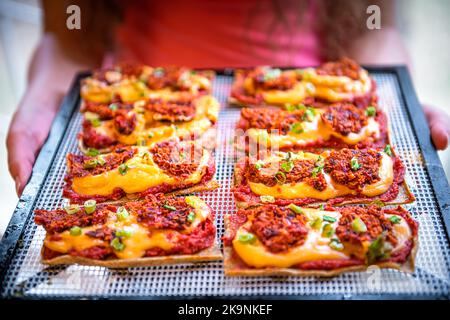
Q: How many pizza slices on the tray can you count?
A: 8